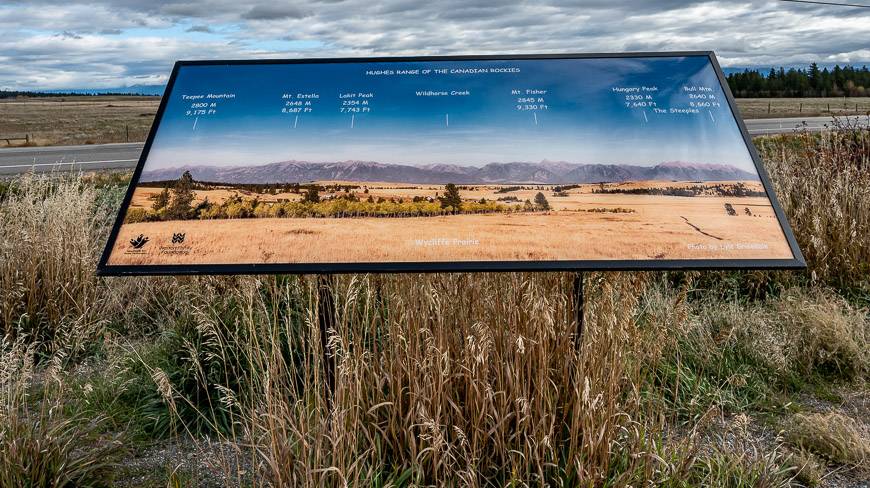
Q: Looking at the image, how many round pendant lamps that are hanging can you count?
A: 0